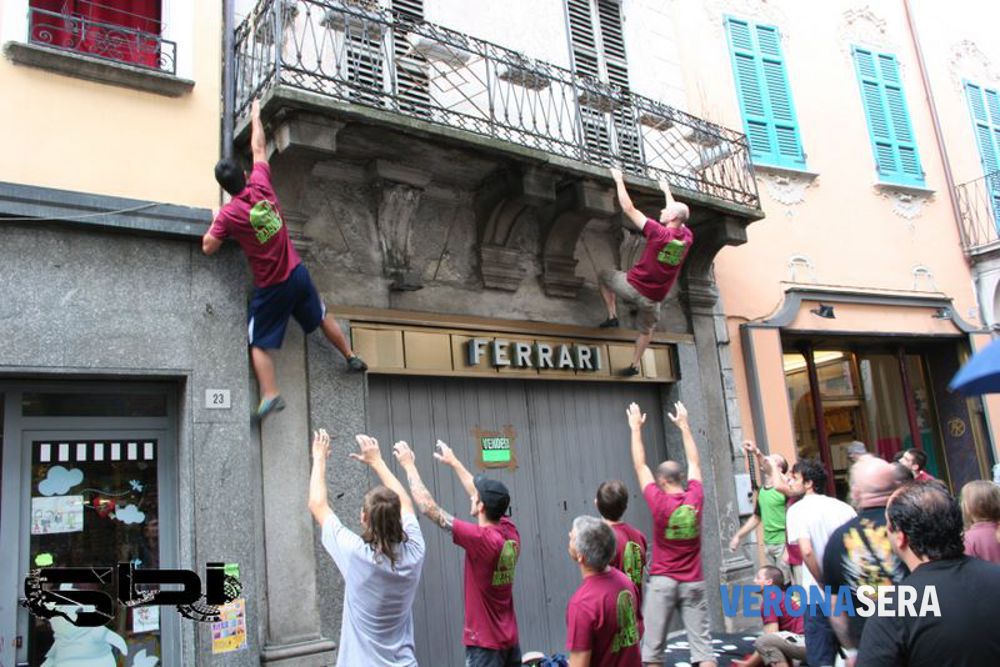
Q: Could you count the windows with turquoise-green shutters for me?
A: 3